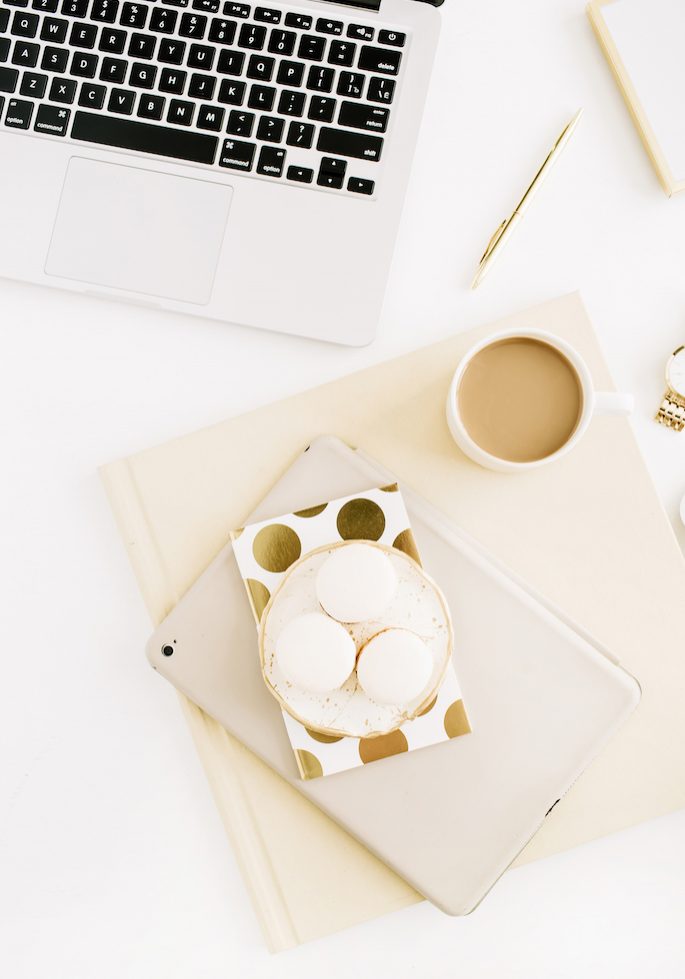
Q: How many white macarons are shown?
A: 3